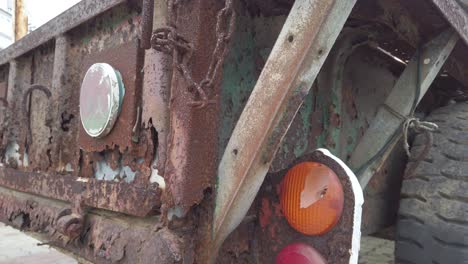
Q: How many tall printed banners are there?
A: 0